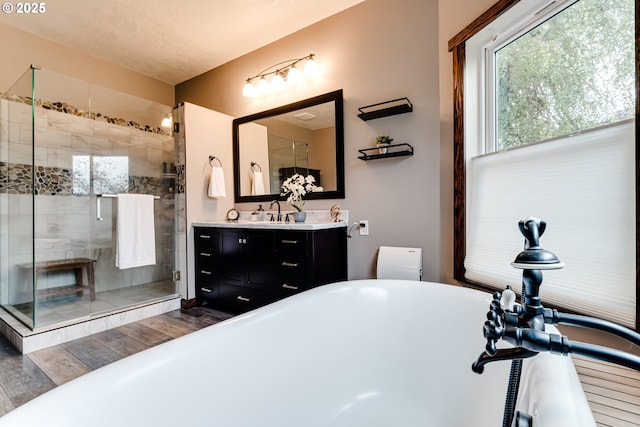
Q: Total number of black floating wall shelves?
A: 2